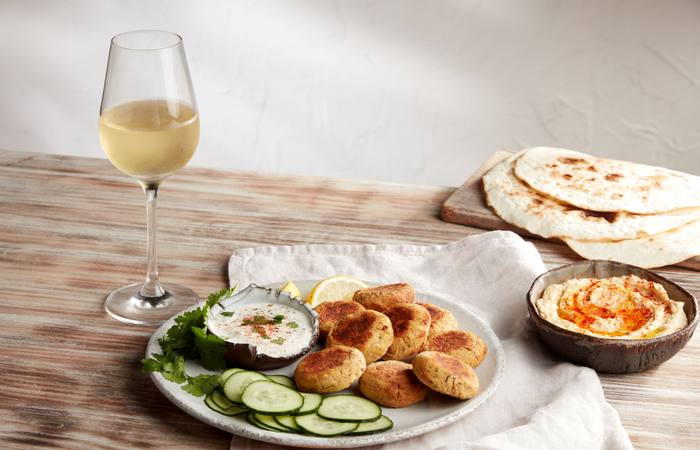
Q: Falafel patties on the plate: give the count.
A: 9